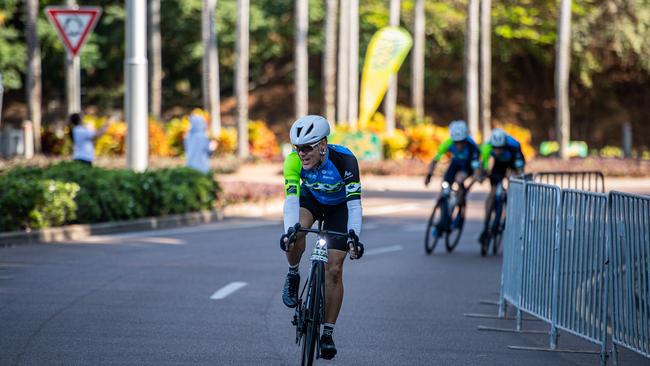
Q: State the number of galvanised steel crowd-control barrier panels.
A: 5